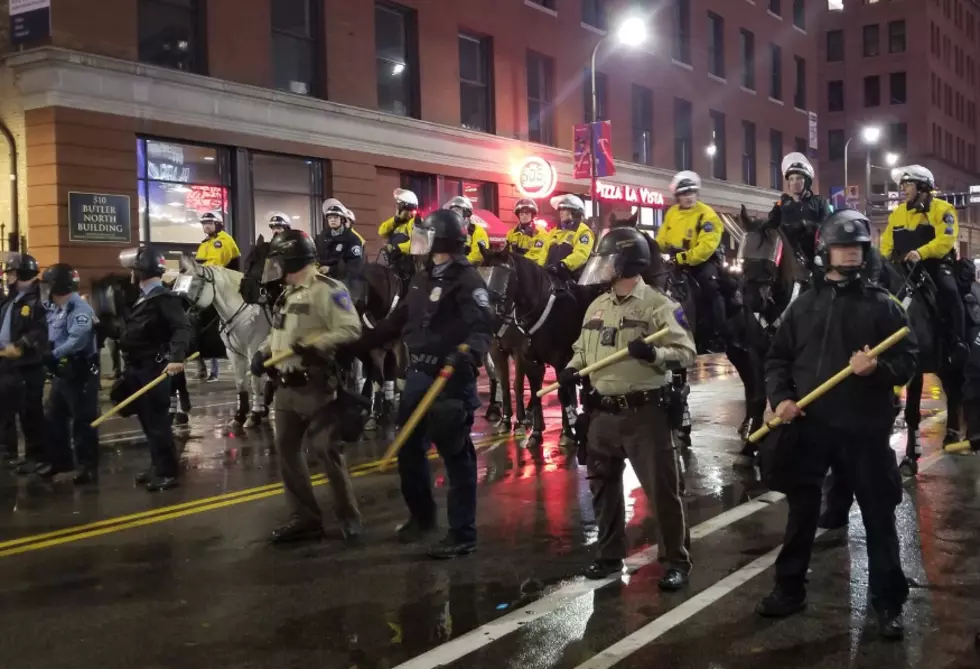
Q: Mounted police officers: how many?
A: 11